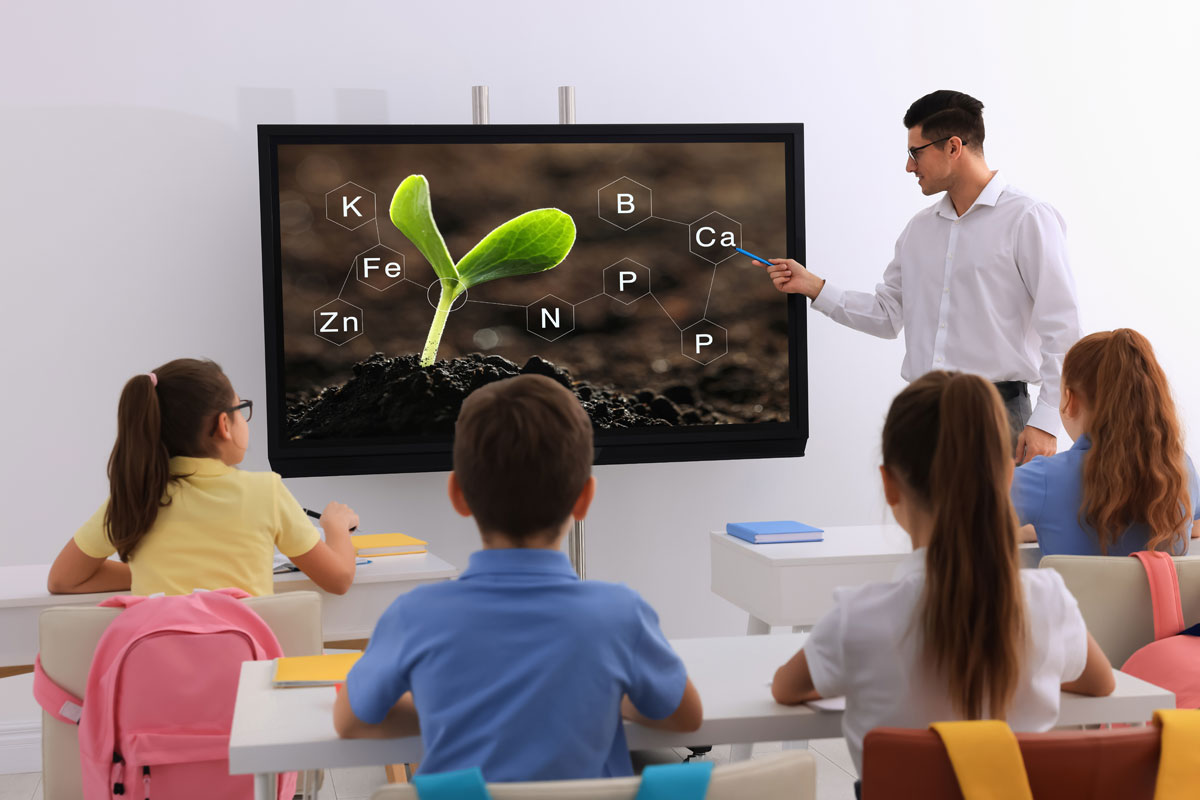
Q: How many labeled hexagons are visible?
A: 8